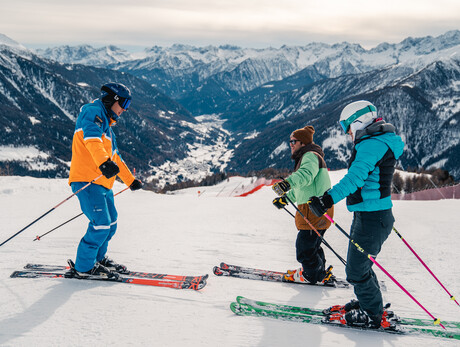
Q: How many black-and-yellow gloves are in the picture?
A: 2